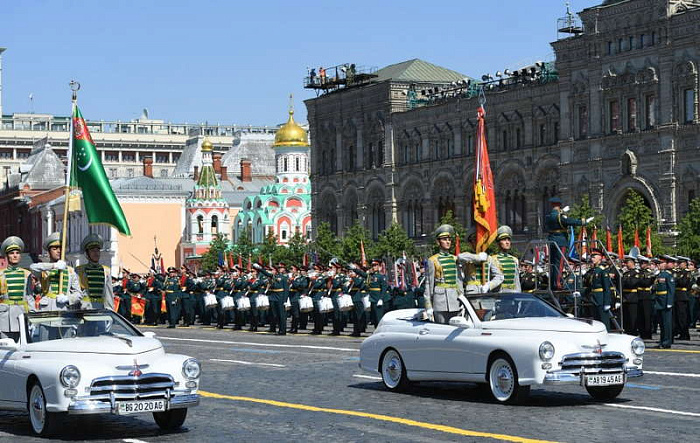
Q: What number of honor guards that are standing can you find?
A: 6